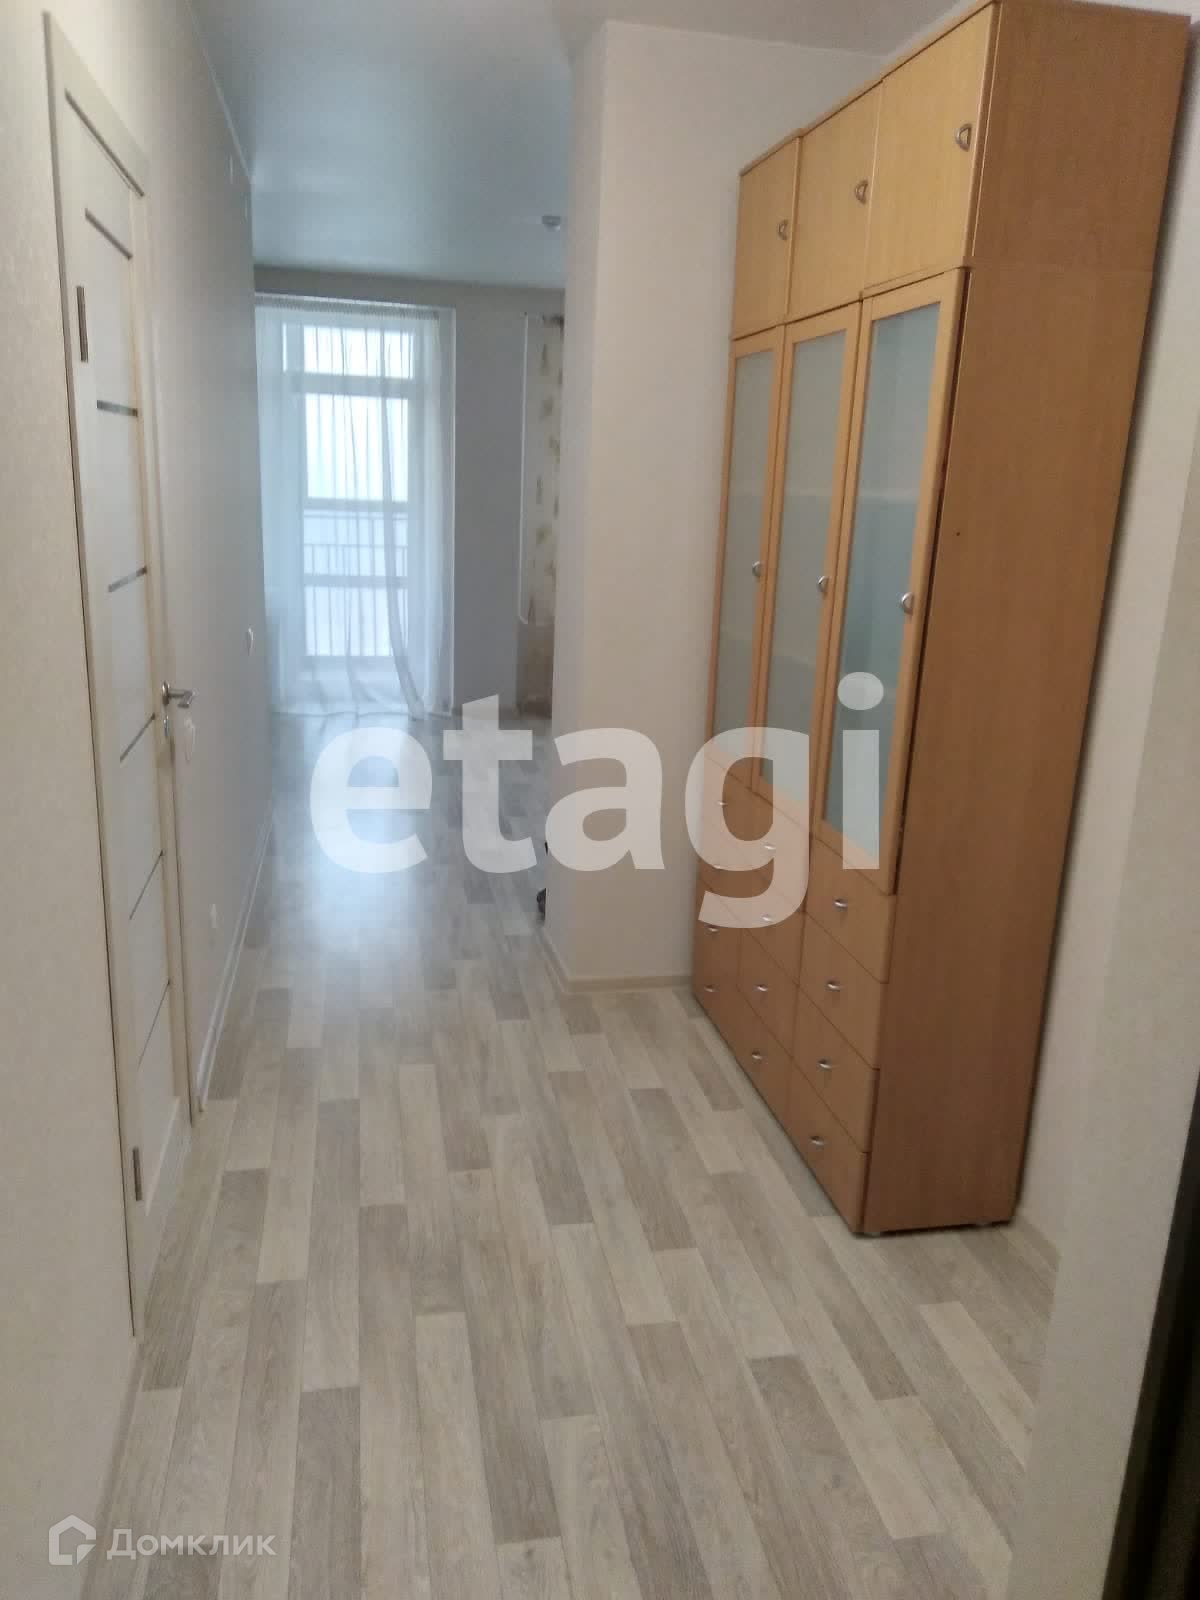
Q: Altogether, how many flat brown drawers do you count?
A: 12